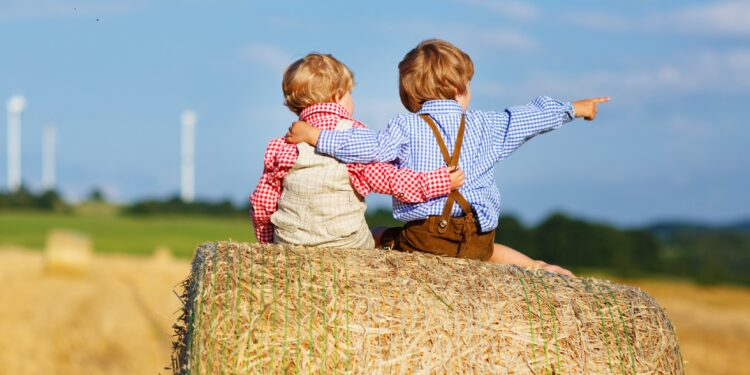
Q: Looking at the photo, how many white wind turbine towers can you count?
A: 3